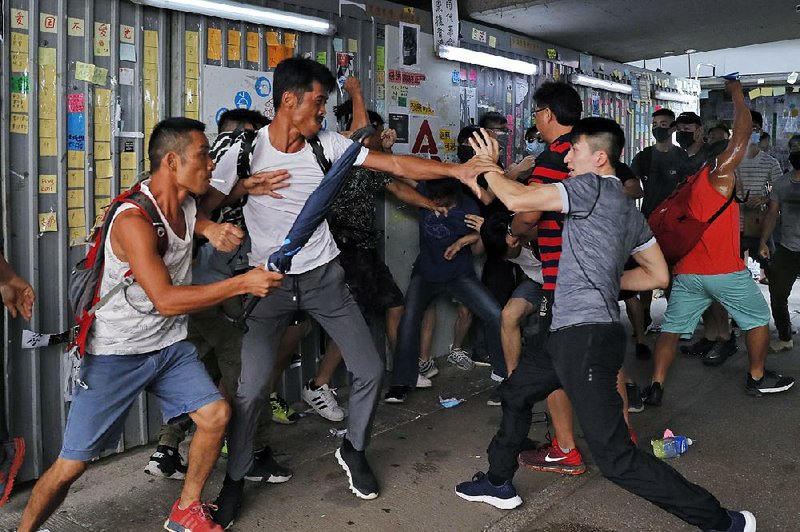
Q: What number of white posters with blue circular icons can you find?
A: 1